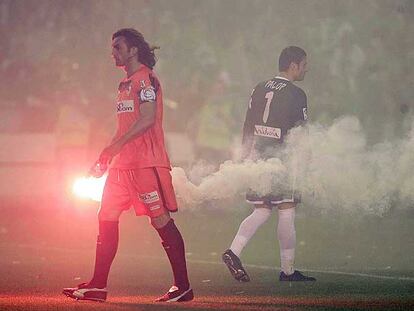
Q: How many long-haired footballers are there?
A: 1